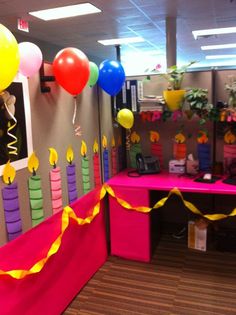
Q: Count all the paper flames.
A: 14